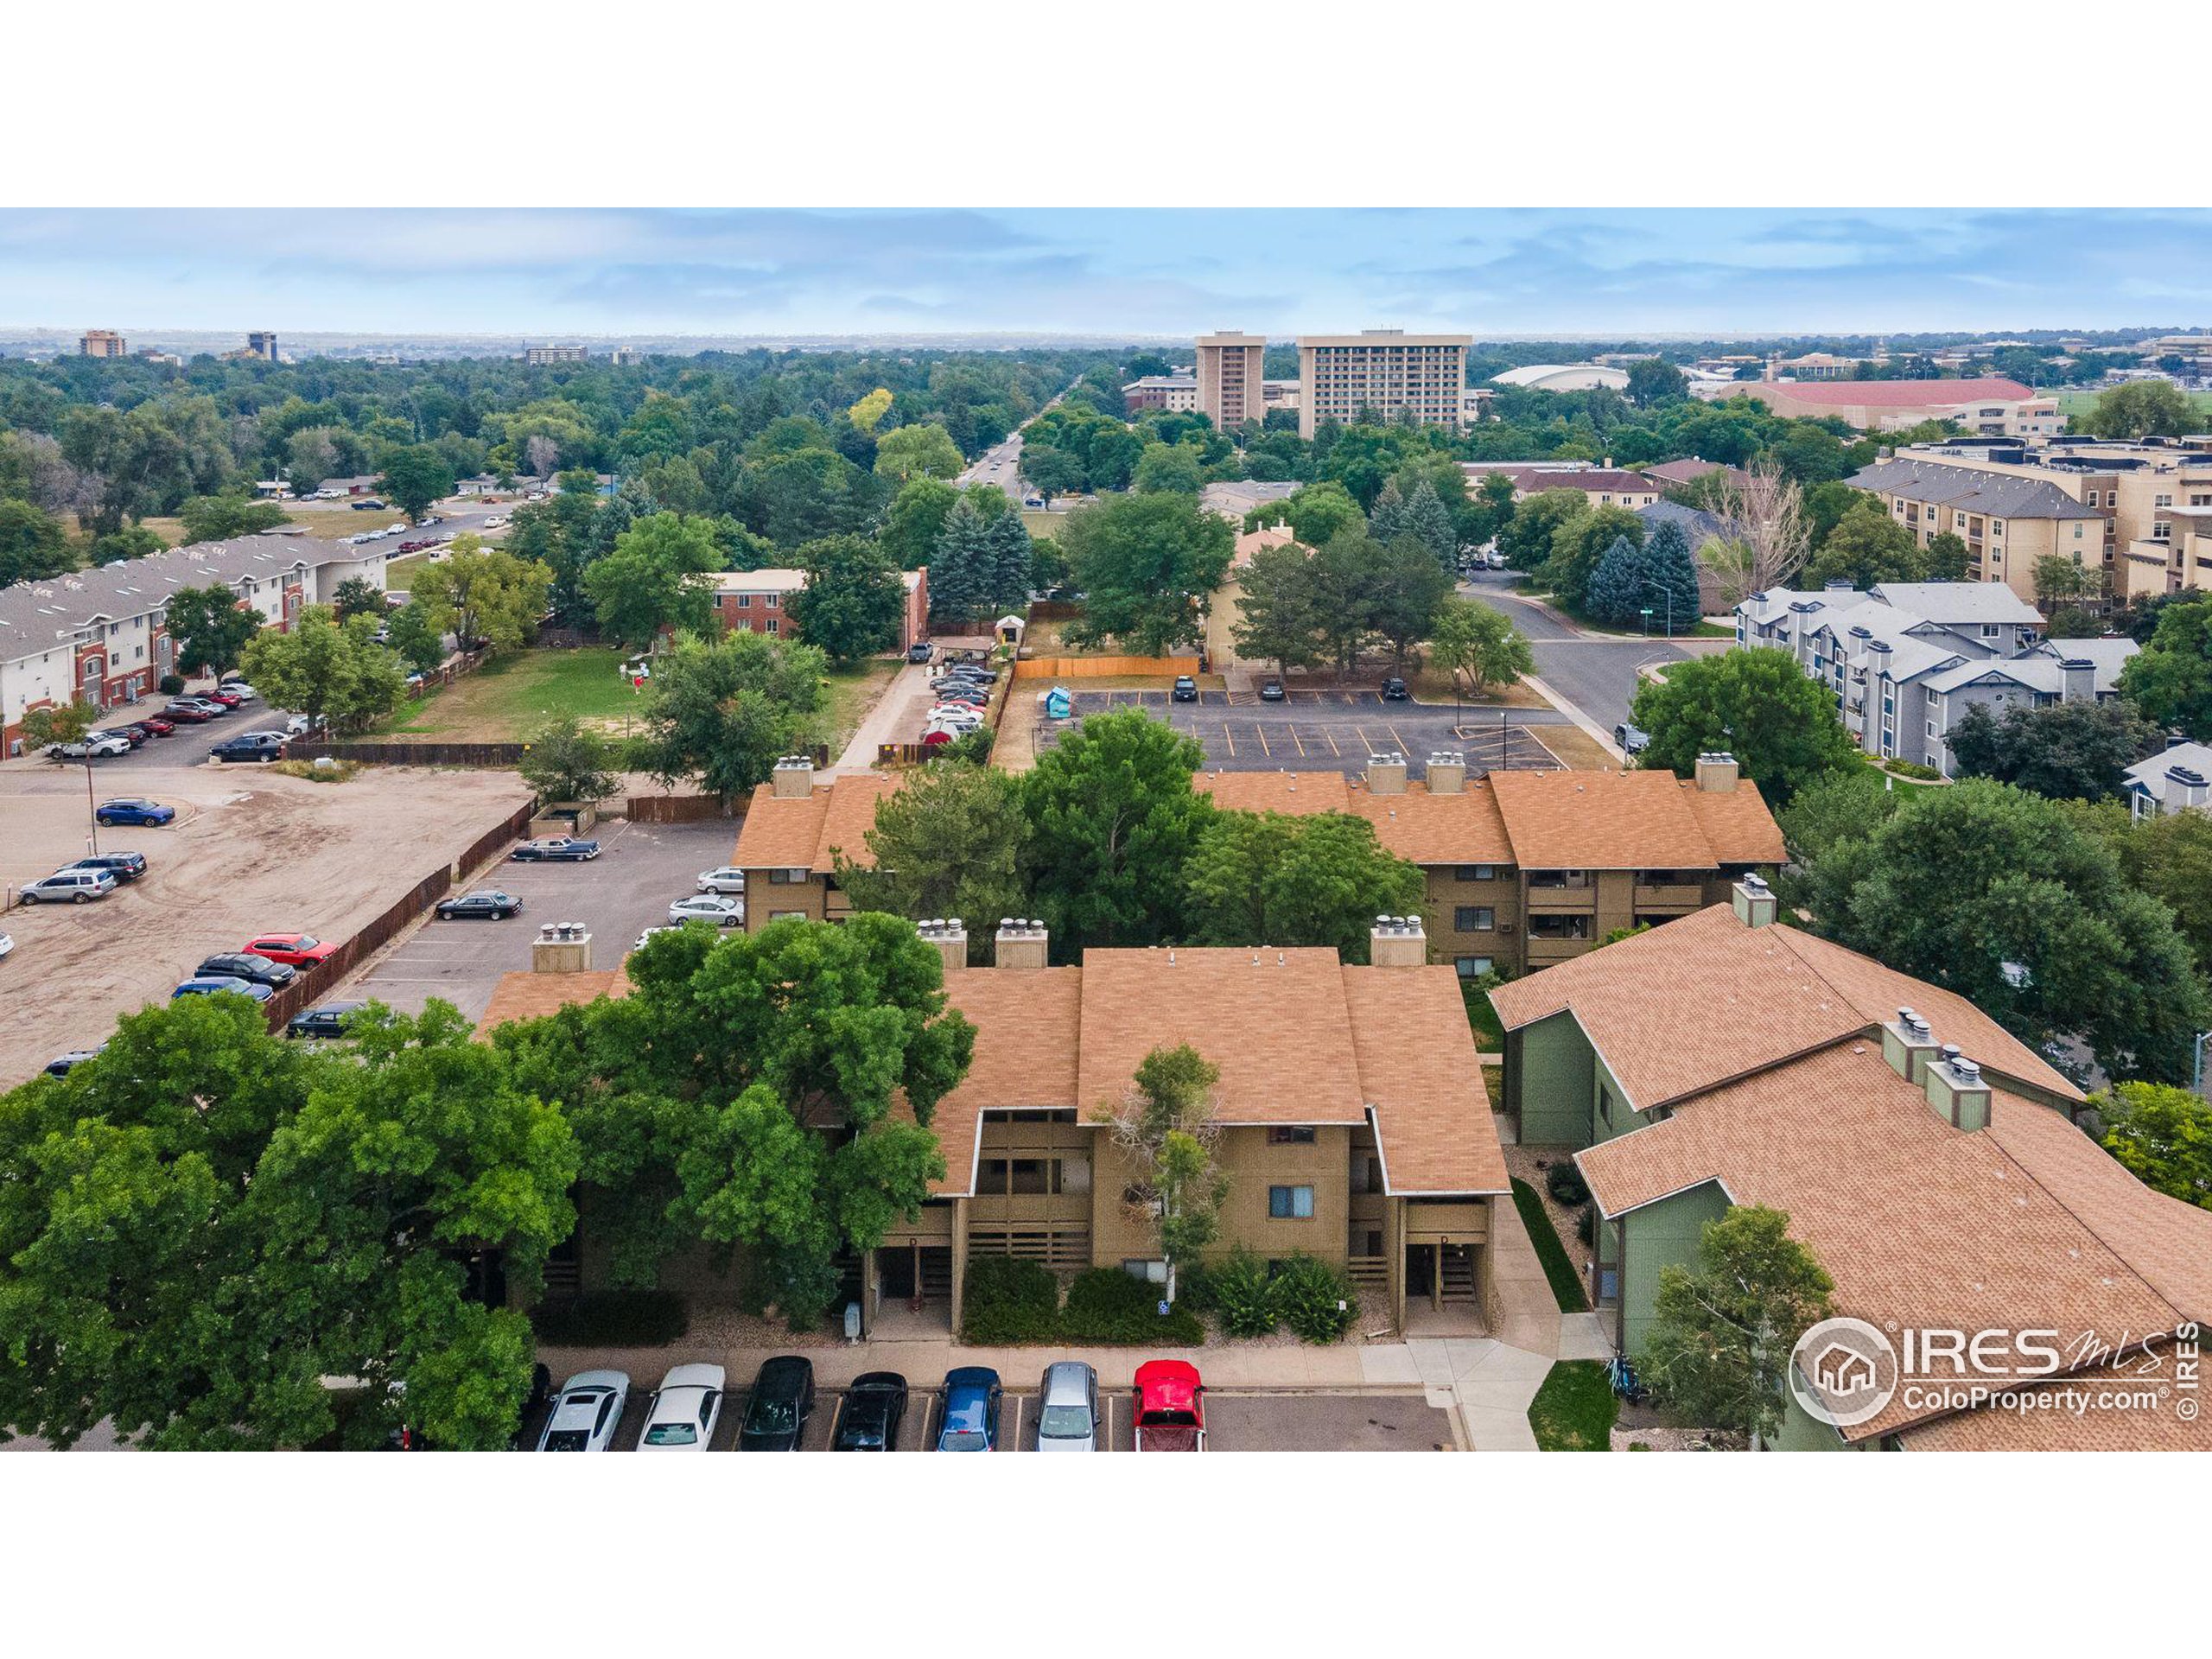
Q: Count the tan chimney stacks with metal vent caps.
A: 8